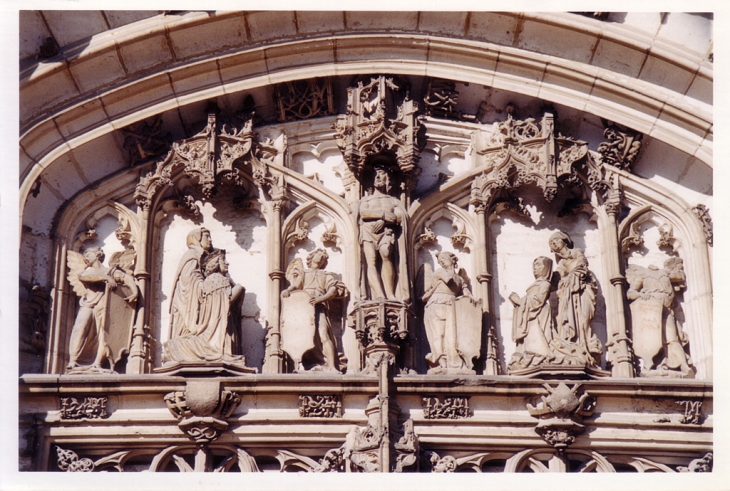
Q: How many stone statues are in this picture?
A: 9